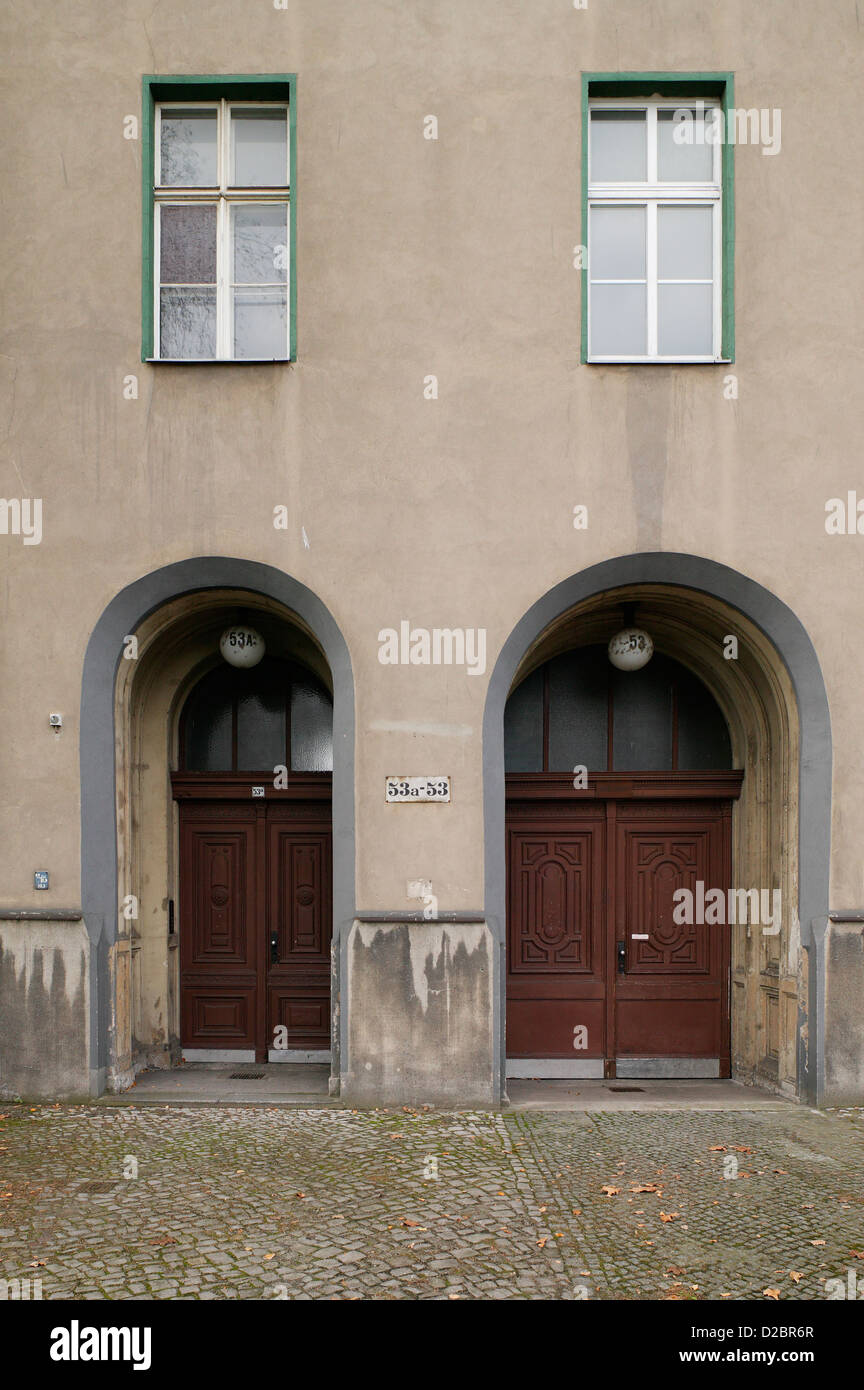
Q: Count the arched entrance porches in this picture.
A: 2